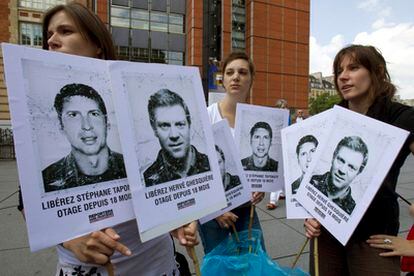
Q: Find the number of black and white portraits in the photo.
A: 6